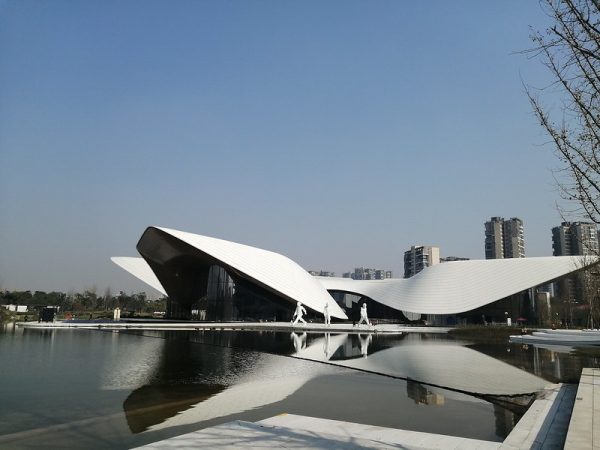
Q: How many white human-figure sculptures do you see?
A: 3